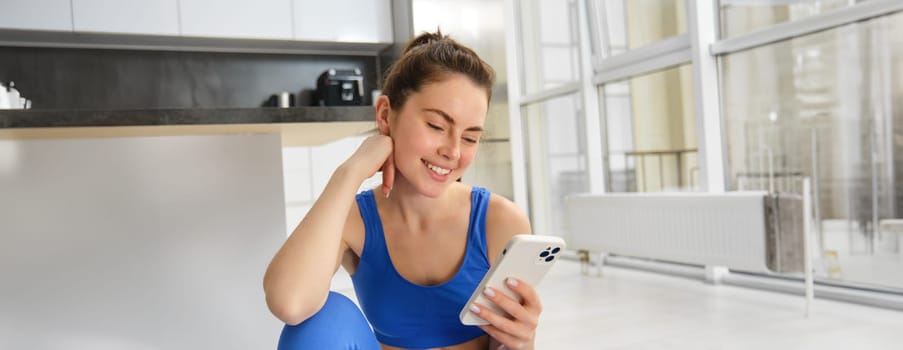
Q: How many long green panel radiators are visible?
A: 0